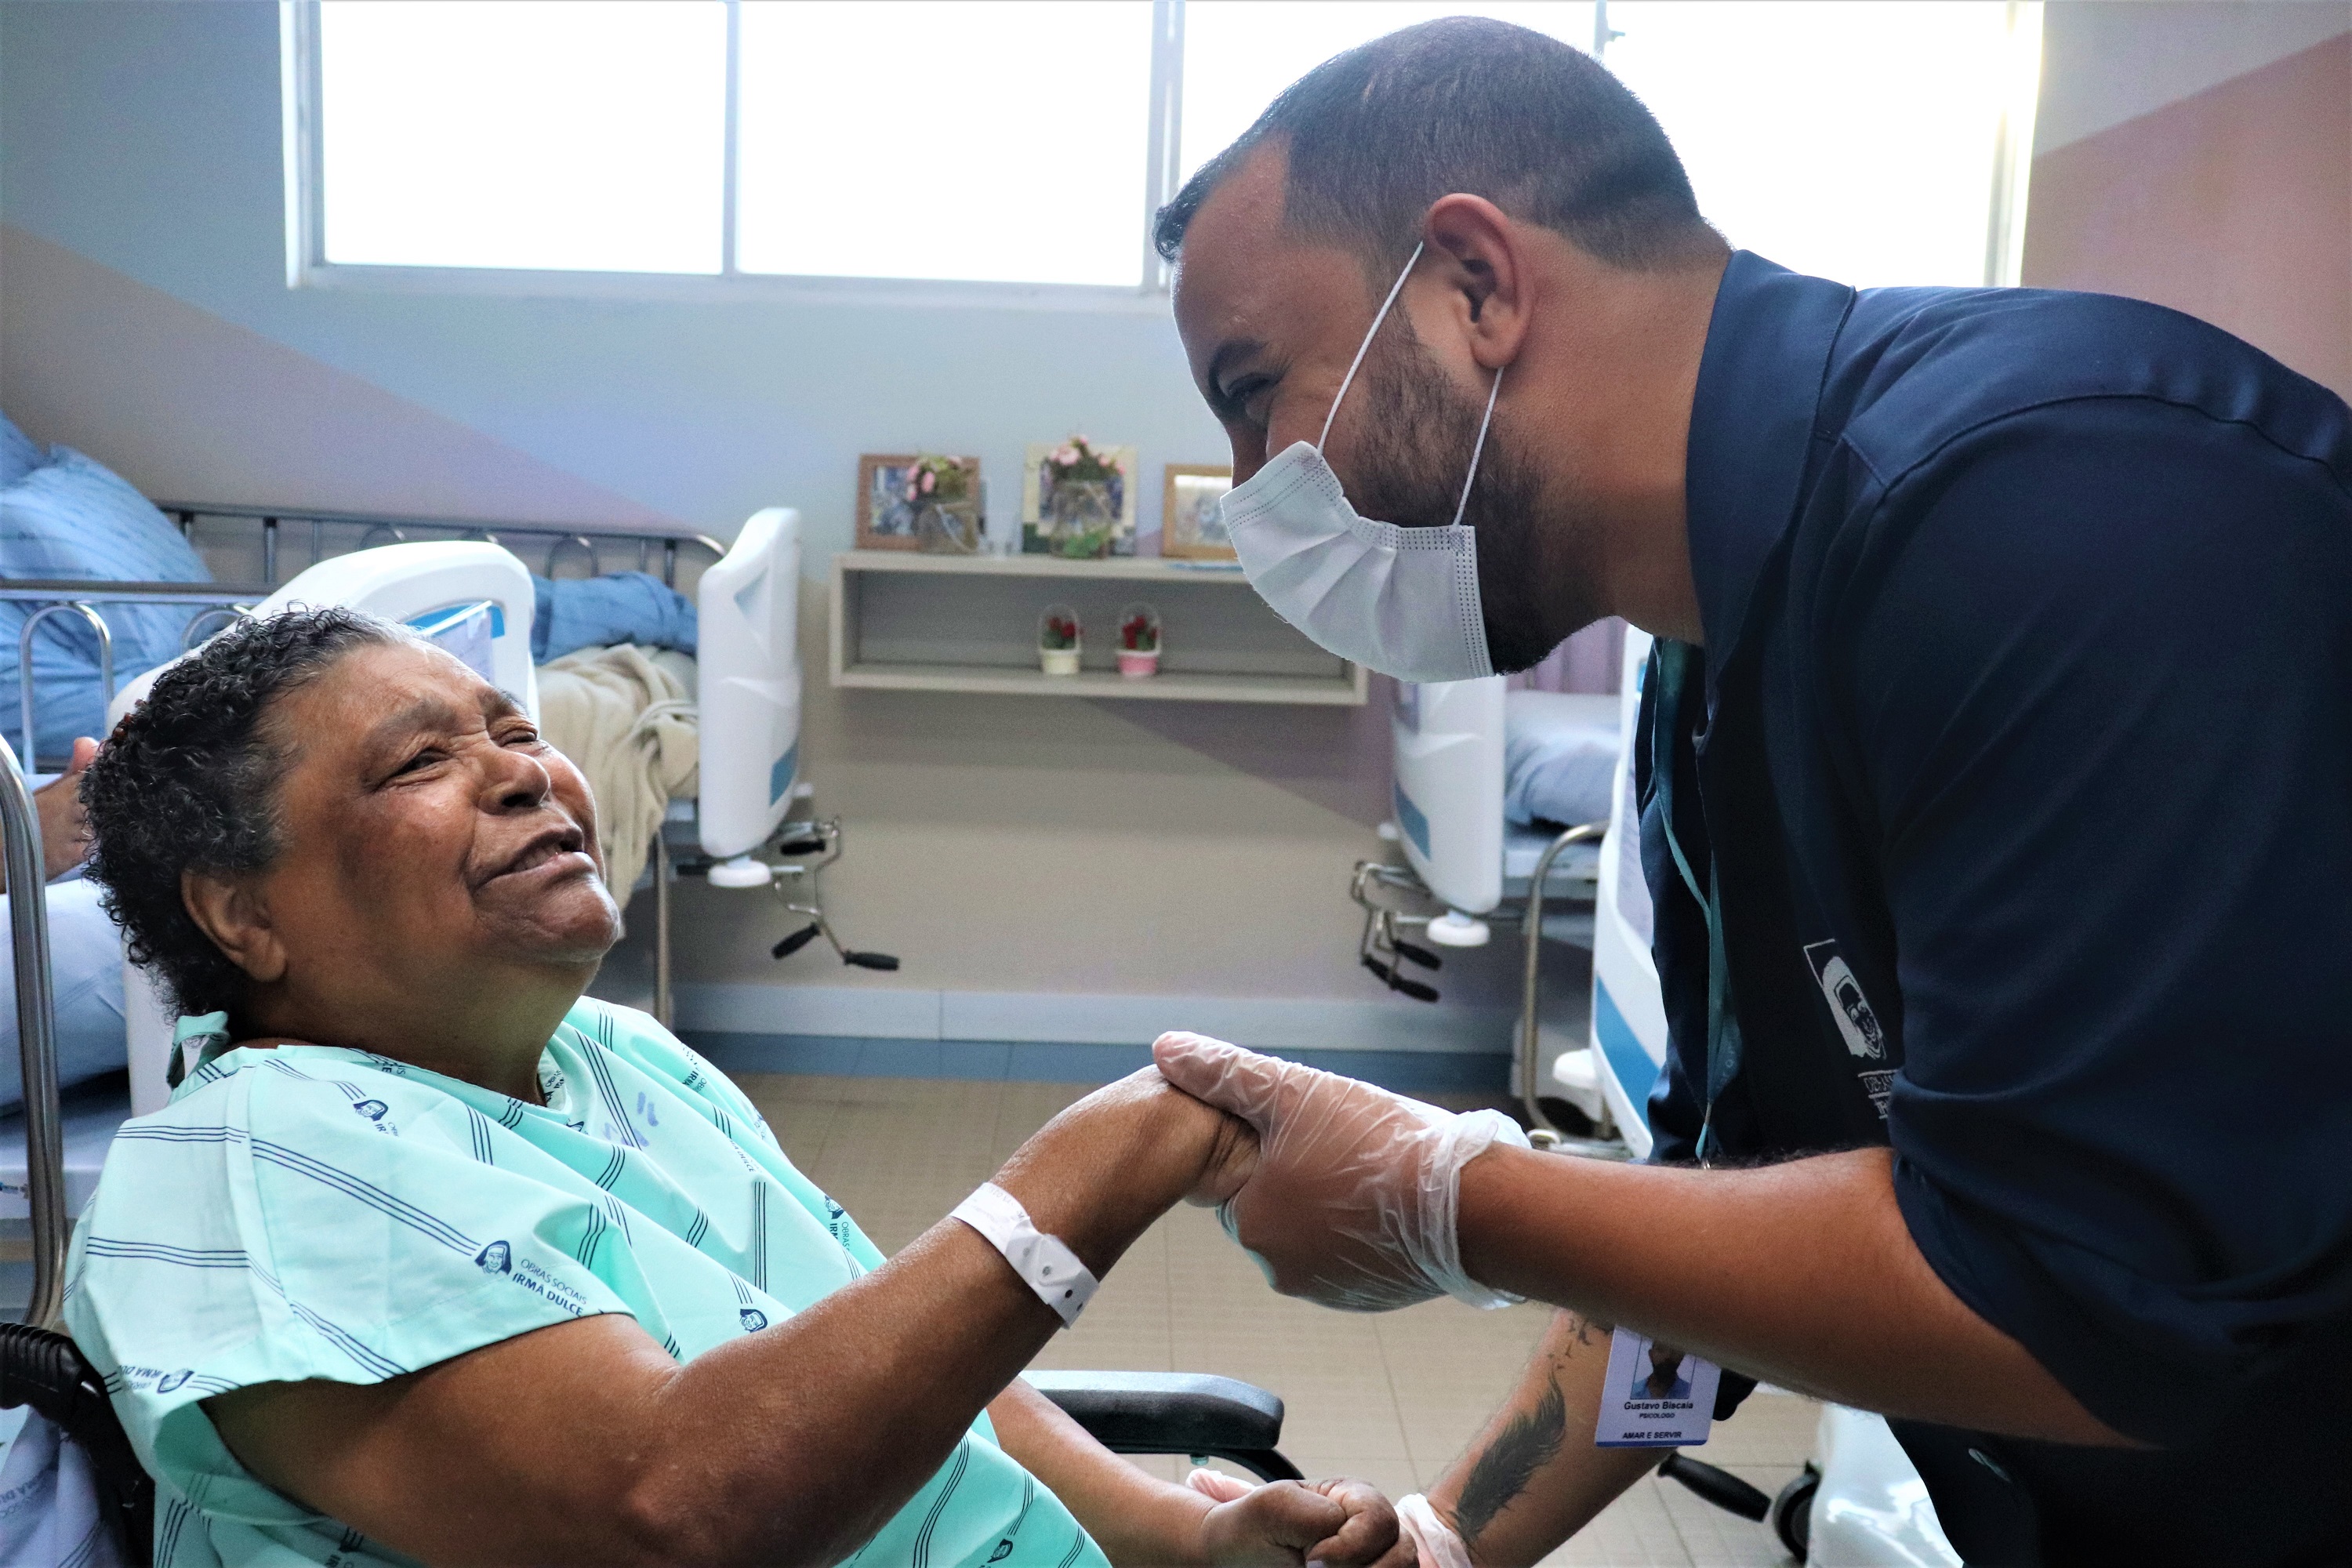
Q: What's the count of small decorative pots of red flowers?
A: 2